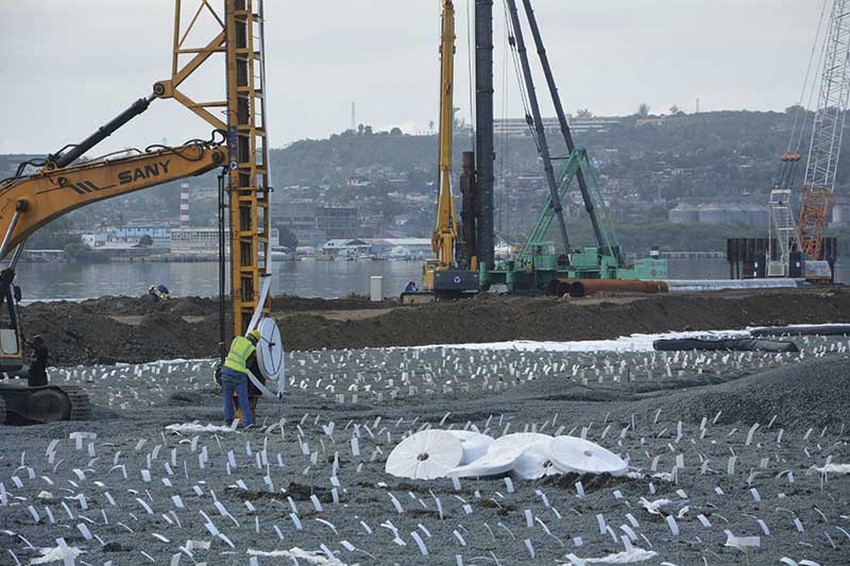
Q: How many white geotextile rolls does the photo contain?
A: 6